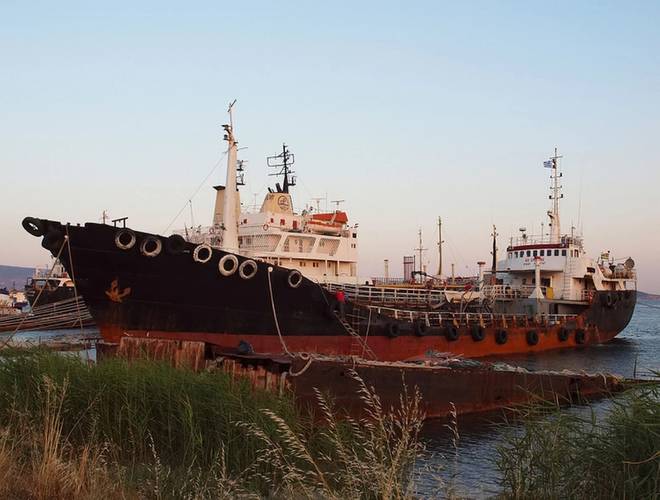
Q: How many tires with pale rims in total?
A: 6